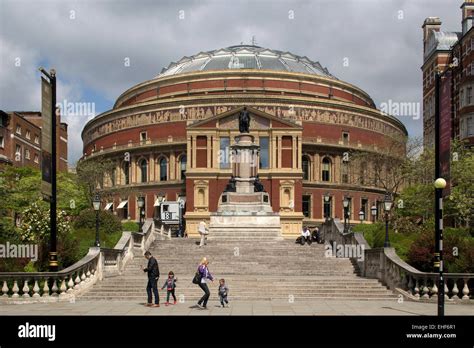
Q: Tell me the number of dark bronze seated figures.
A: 2